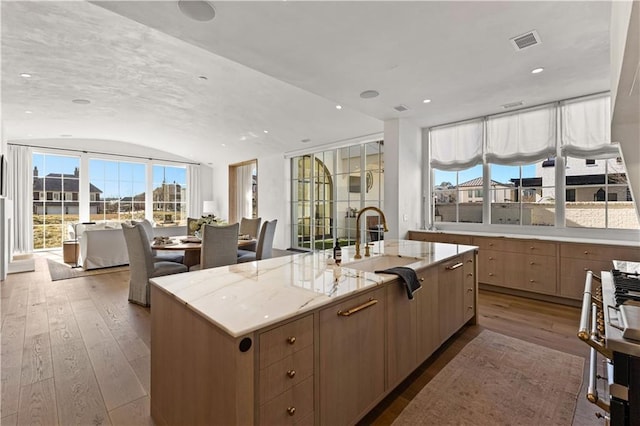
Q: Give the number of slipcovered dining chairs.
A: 6